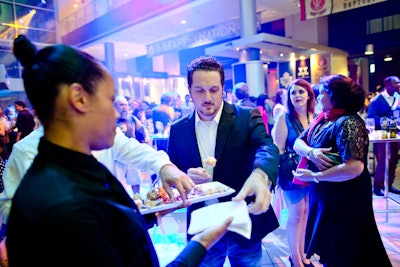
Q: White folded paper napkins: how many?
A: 1